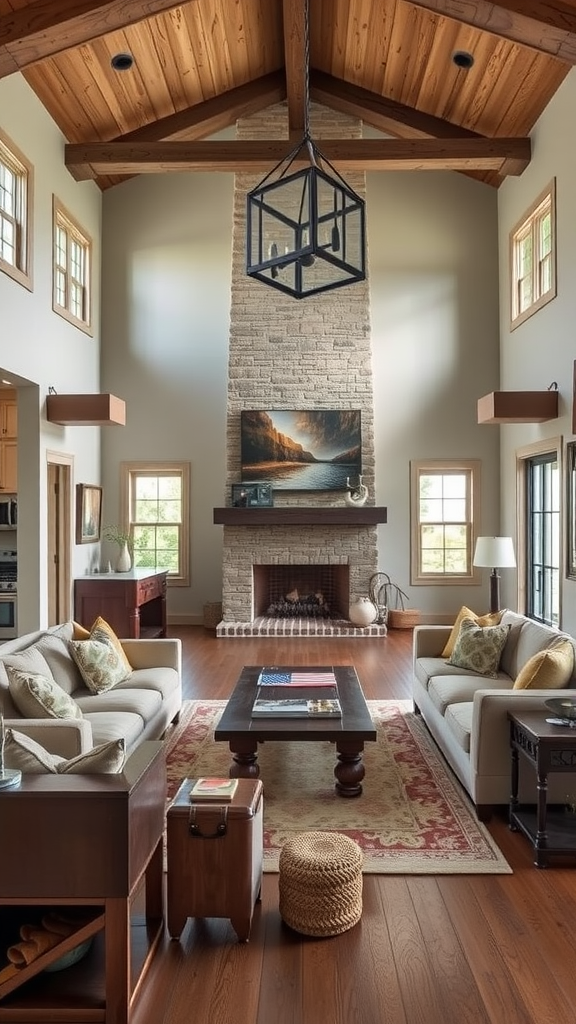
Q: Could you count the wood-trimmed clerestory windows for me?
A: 3